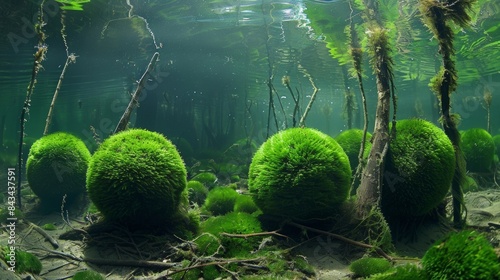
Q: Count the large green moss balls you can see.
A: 4